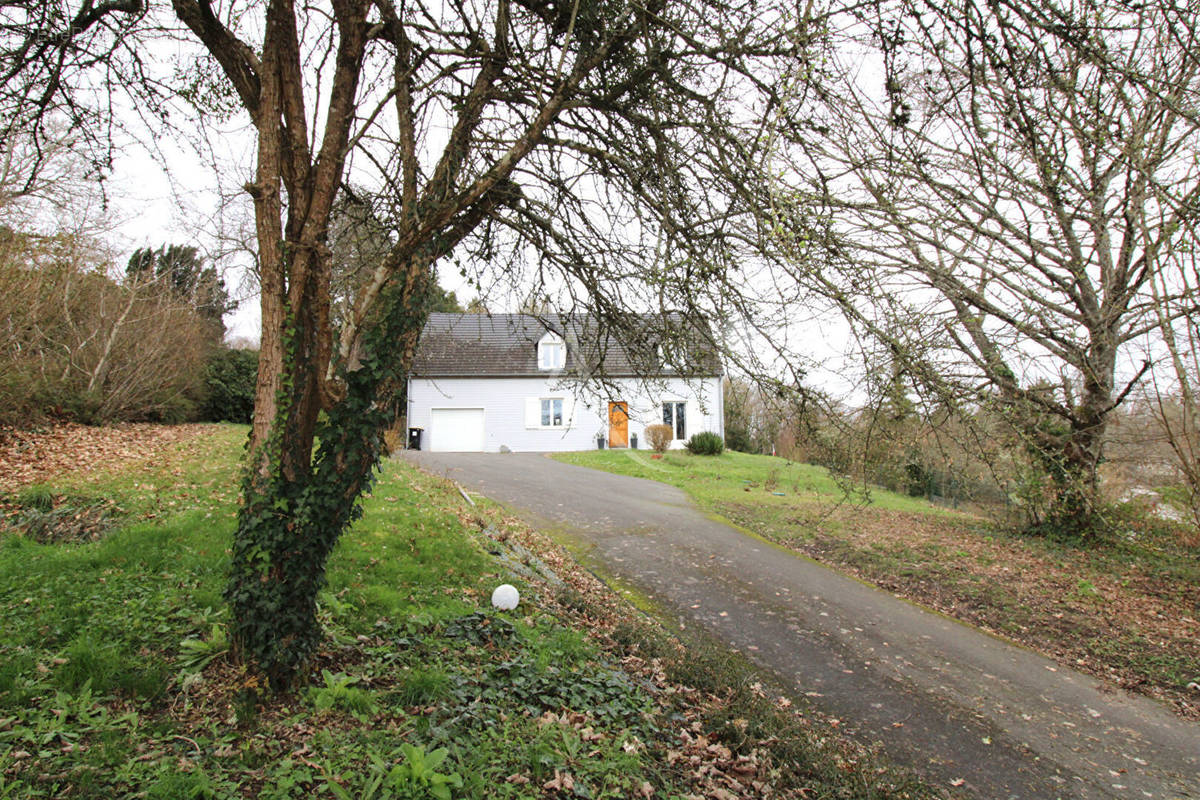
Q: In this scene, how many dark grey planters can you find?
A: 2